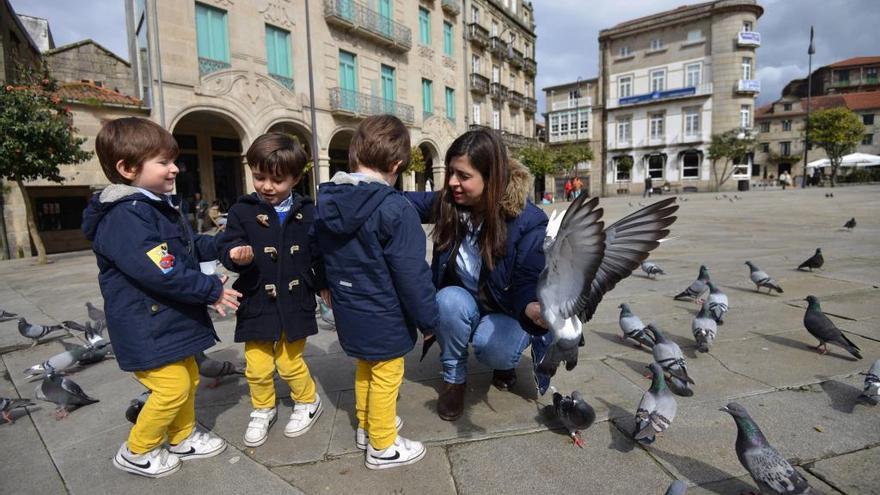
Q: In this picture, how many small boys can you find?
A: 3